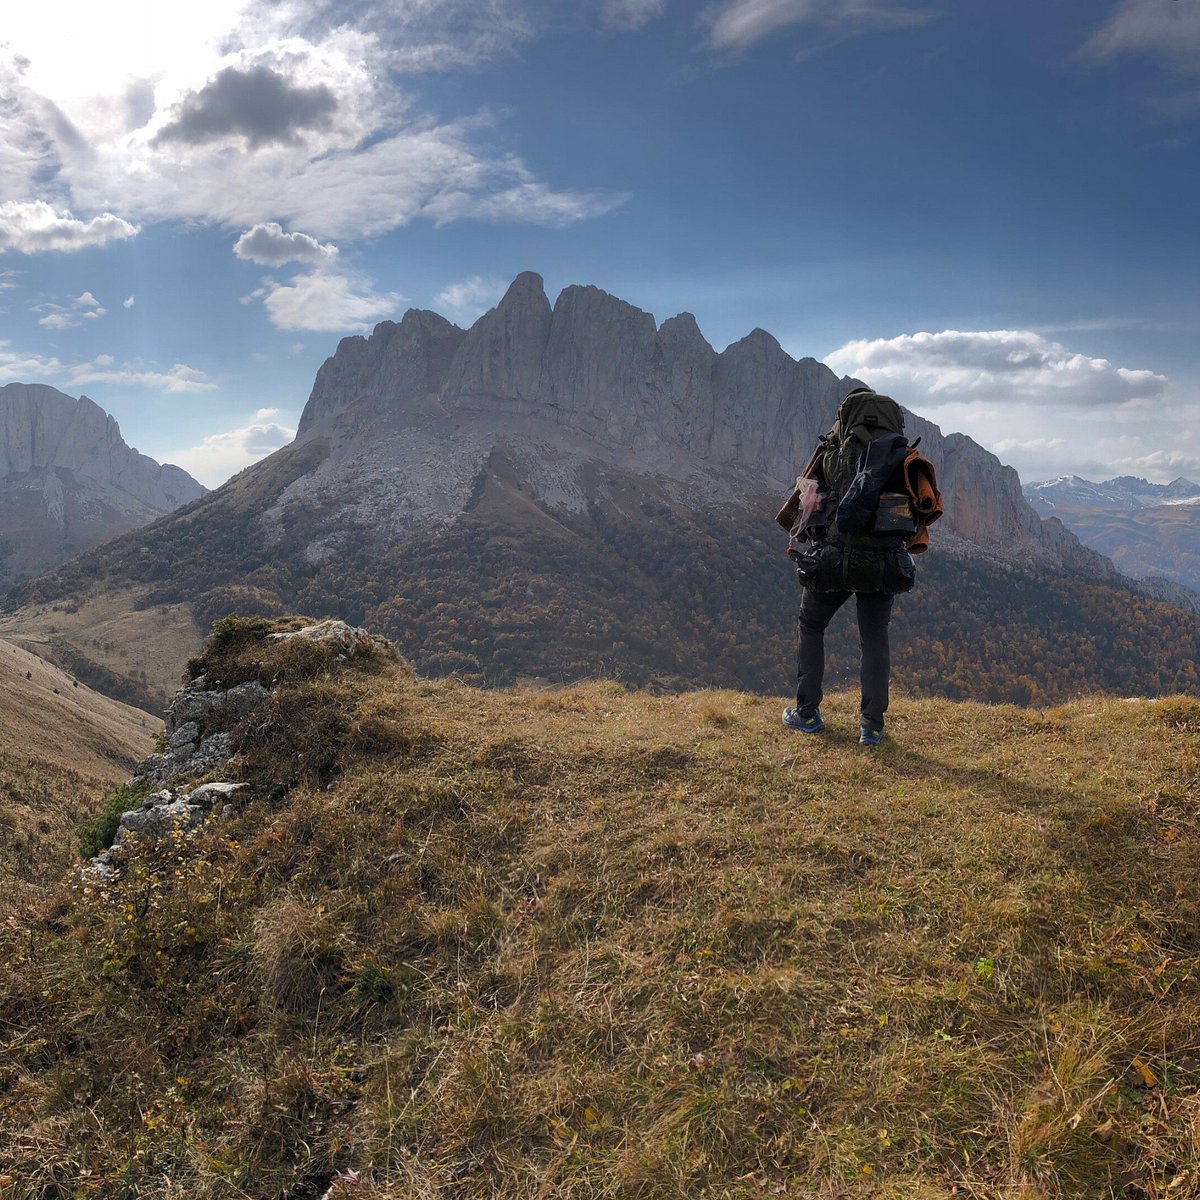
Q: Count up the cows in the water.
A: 0